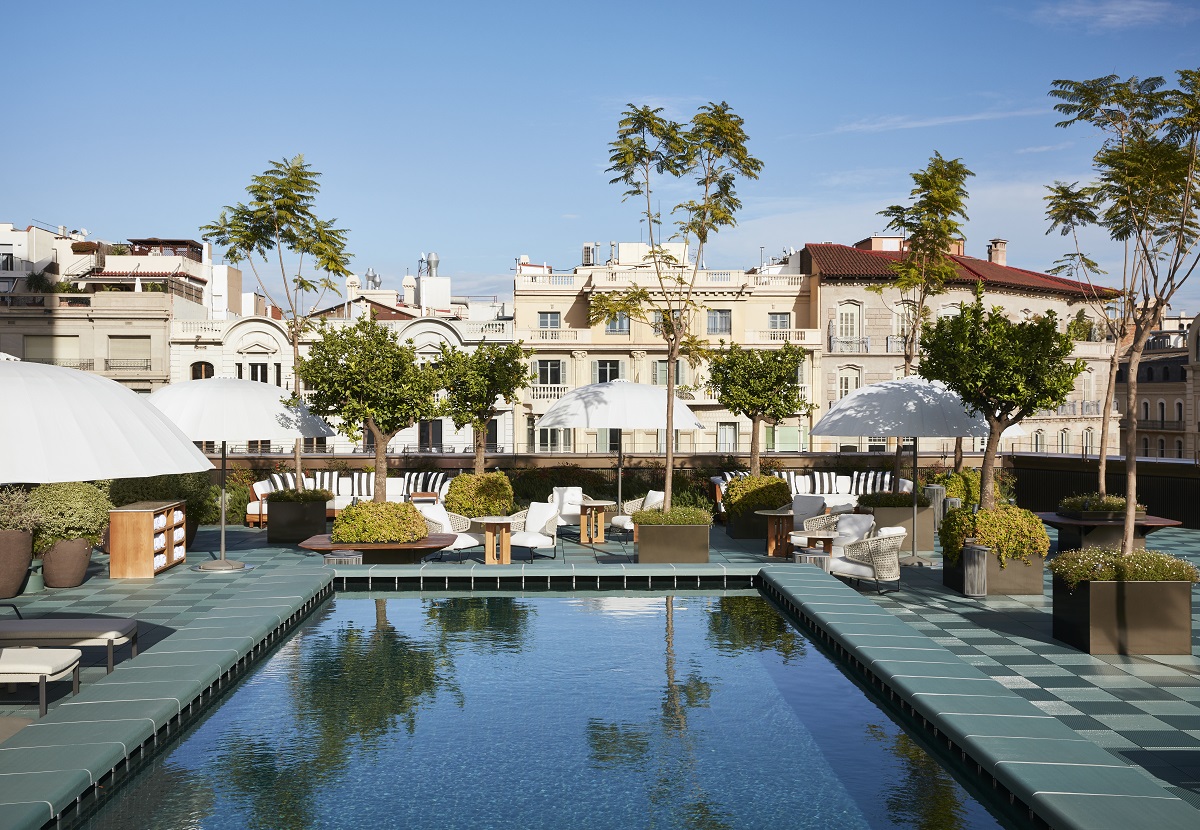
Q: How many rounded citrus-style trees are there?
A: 4